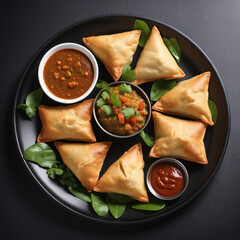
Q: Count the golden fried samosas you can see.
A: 7